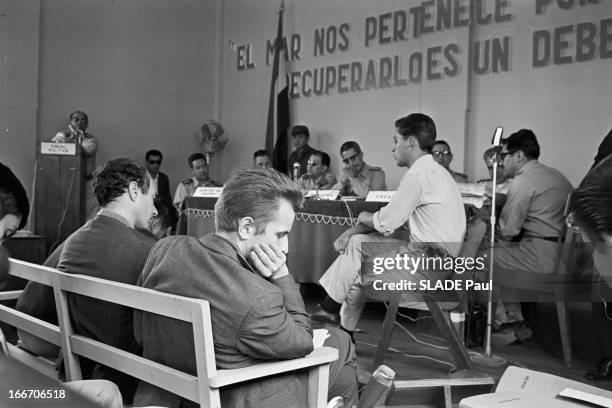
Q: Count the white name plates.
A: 4